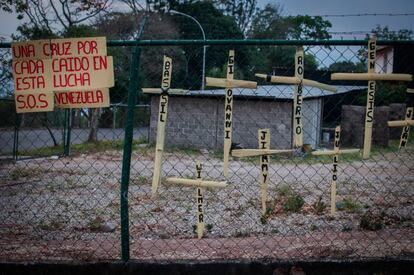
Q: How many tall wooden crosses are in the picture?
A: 4